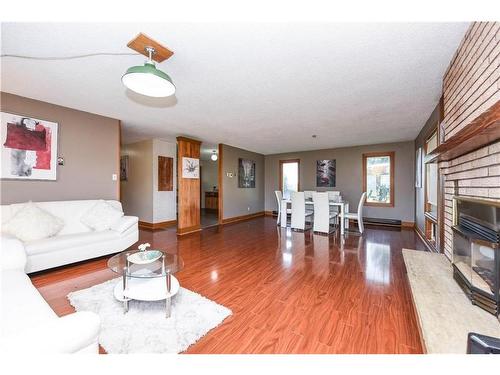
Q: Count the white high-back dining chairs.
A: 6